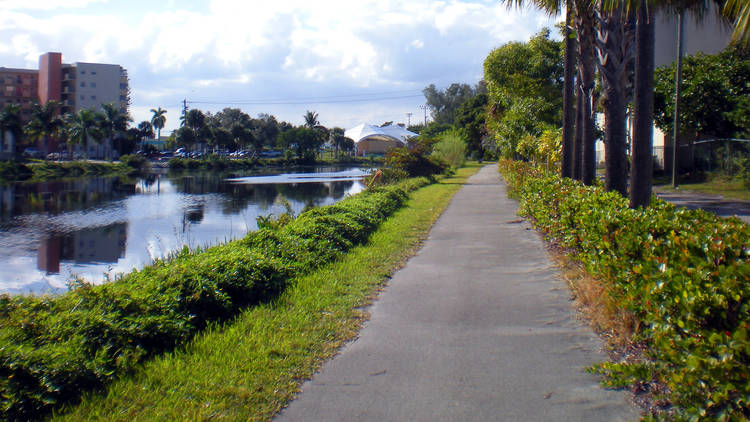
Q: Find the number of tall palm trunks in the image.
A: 5